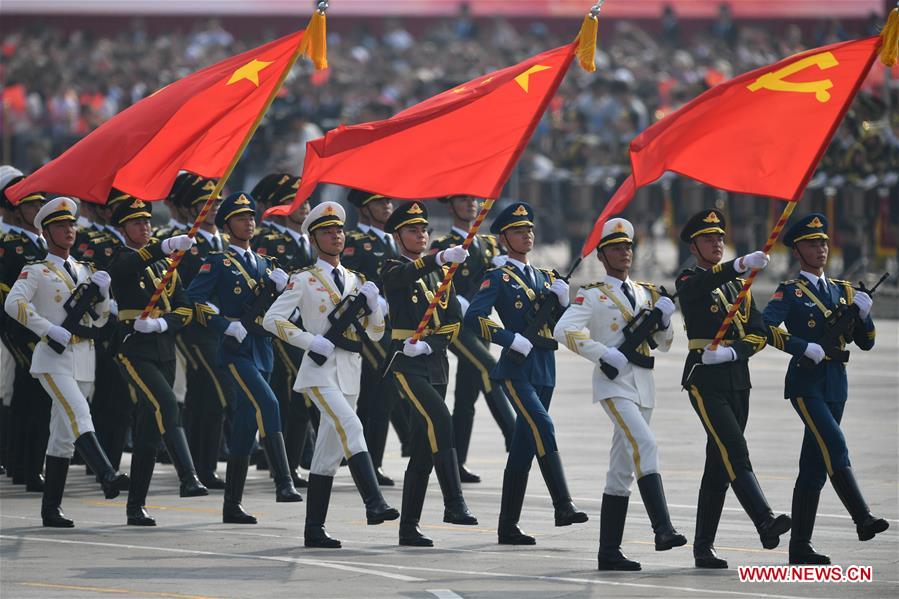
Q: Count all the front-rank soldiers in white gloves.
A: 9